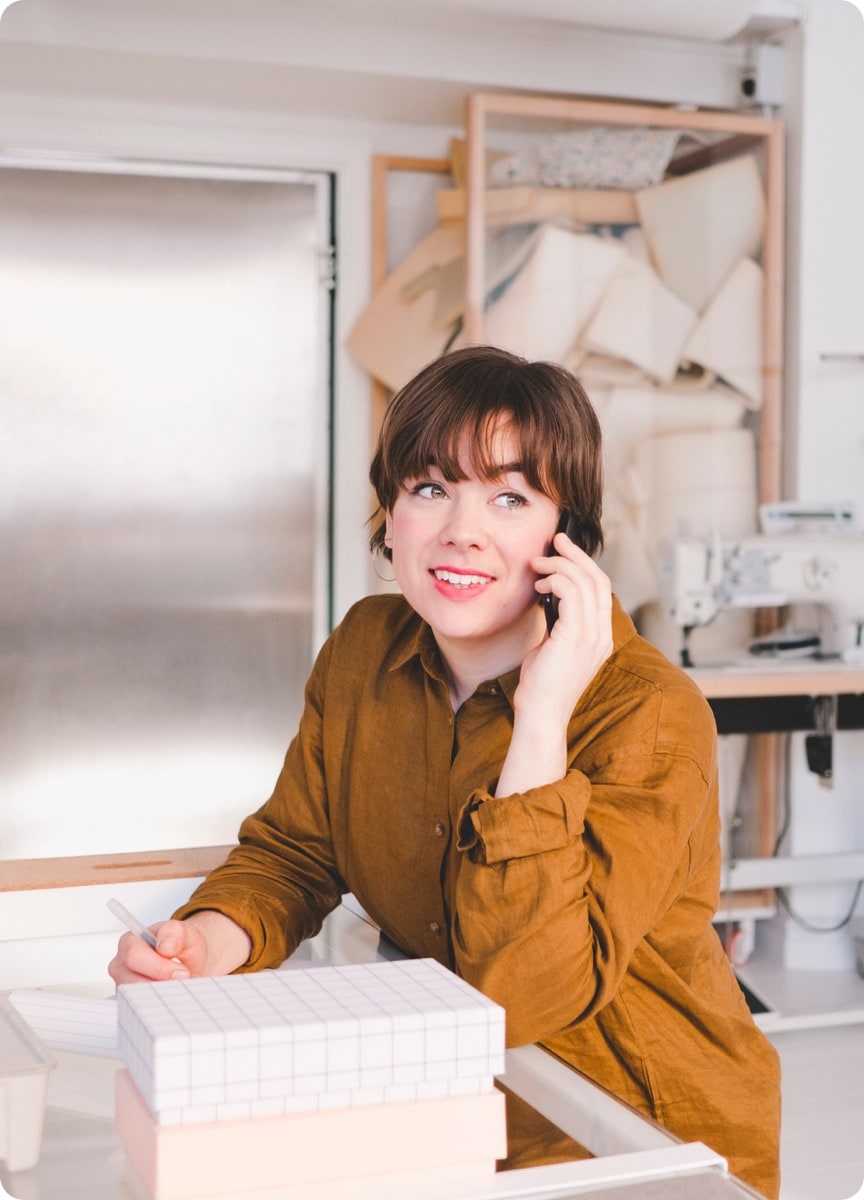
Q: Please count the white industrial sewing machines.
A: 1